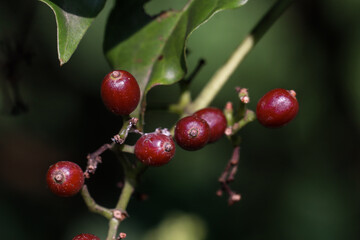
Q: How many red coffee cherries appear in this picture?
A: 7